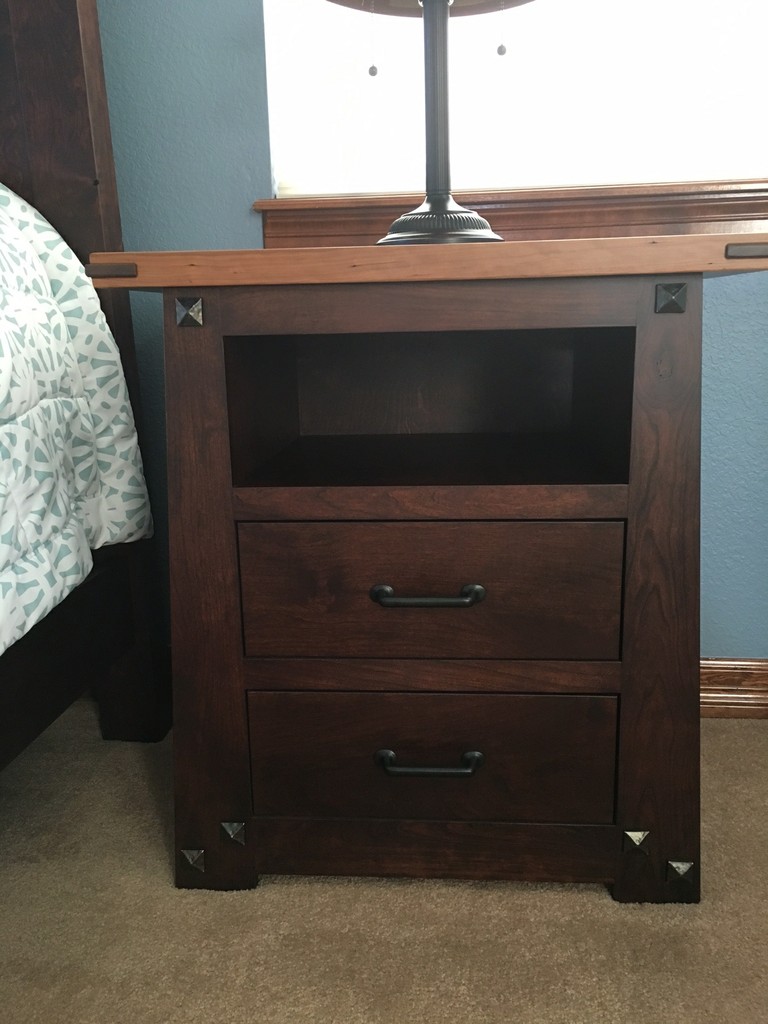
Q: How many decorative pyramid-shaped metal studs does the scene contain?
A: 6